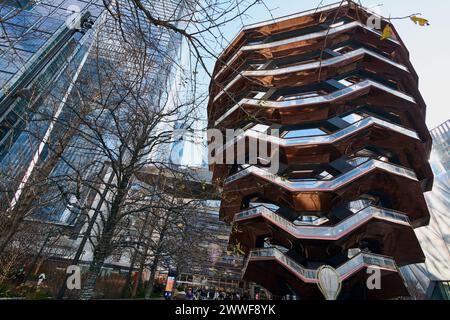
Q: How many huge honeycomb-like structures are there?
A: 1